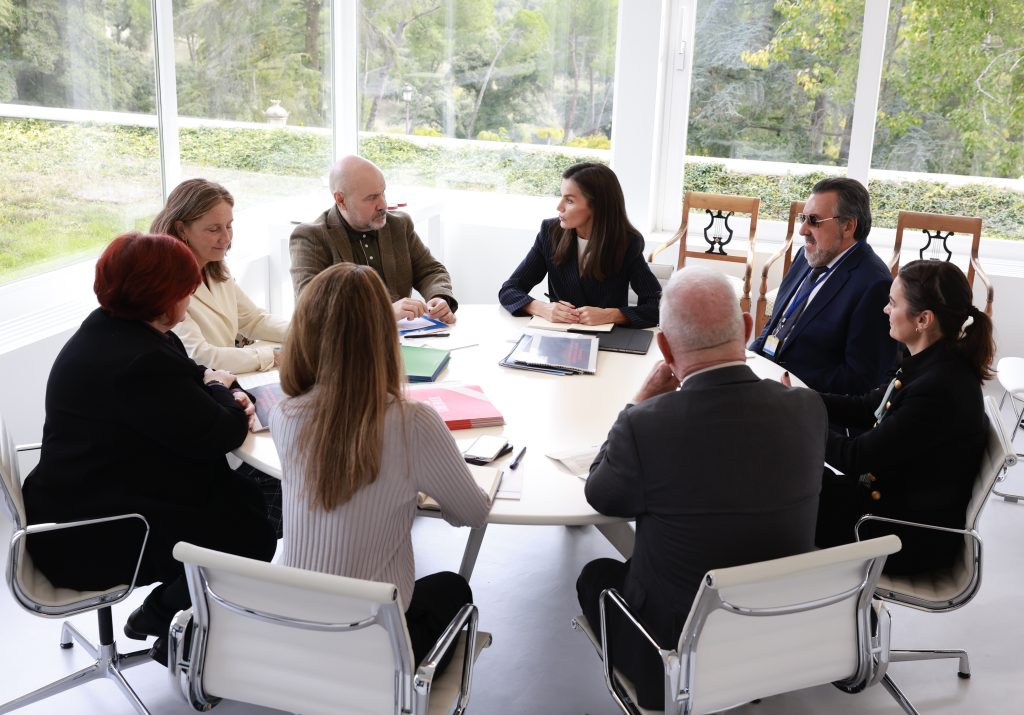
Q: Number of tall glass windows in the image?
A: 5